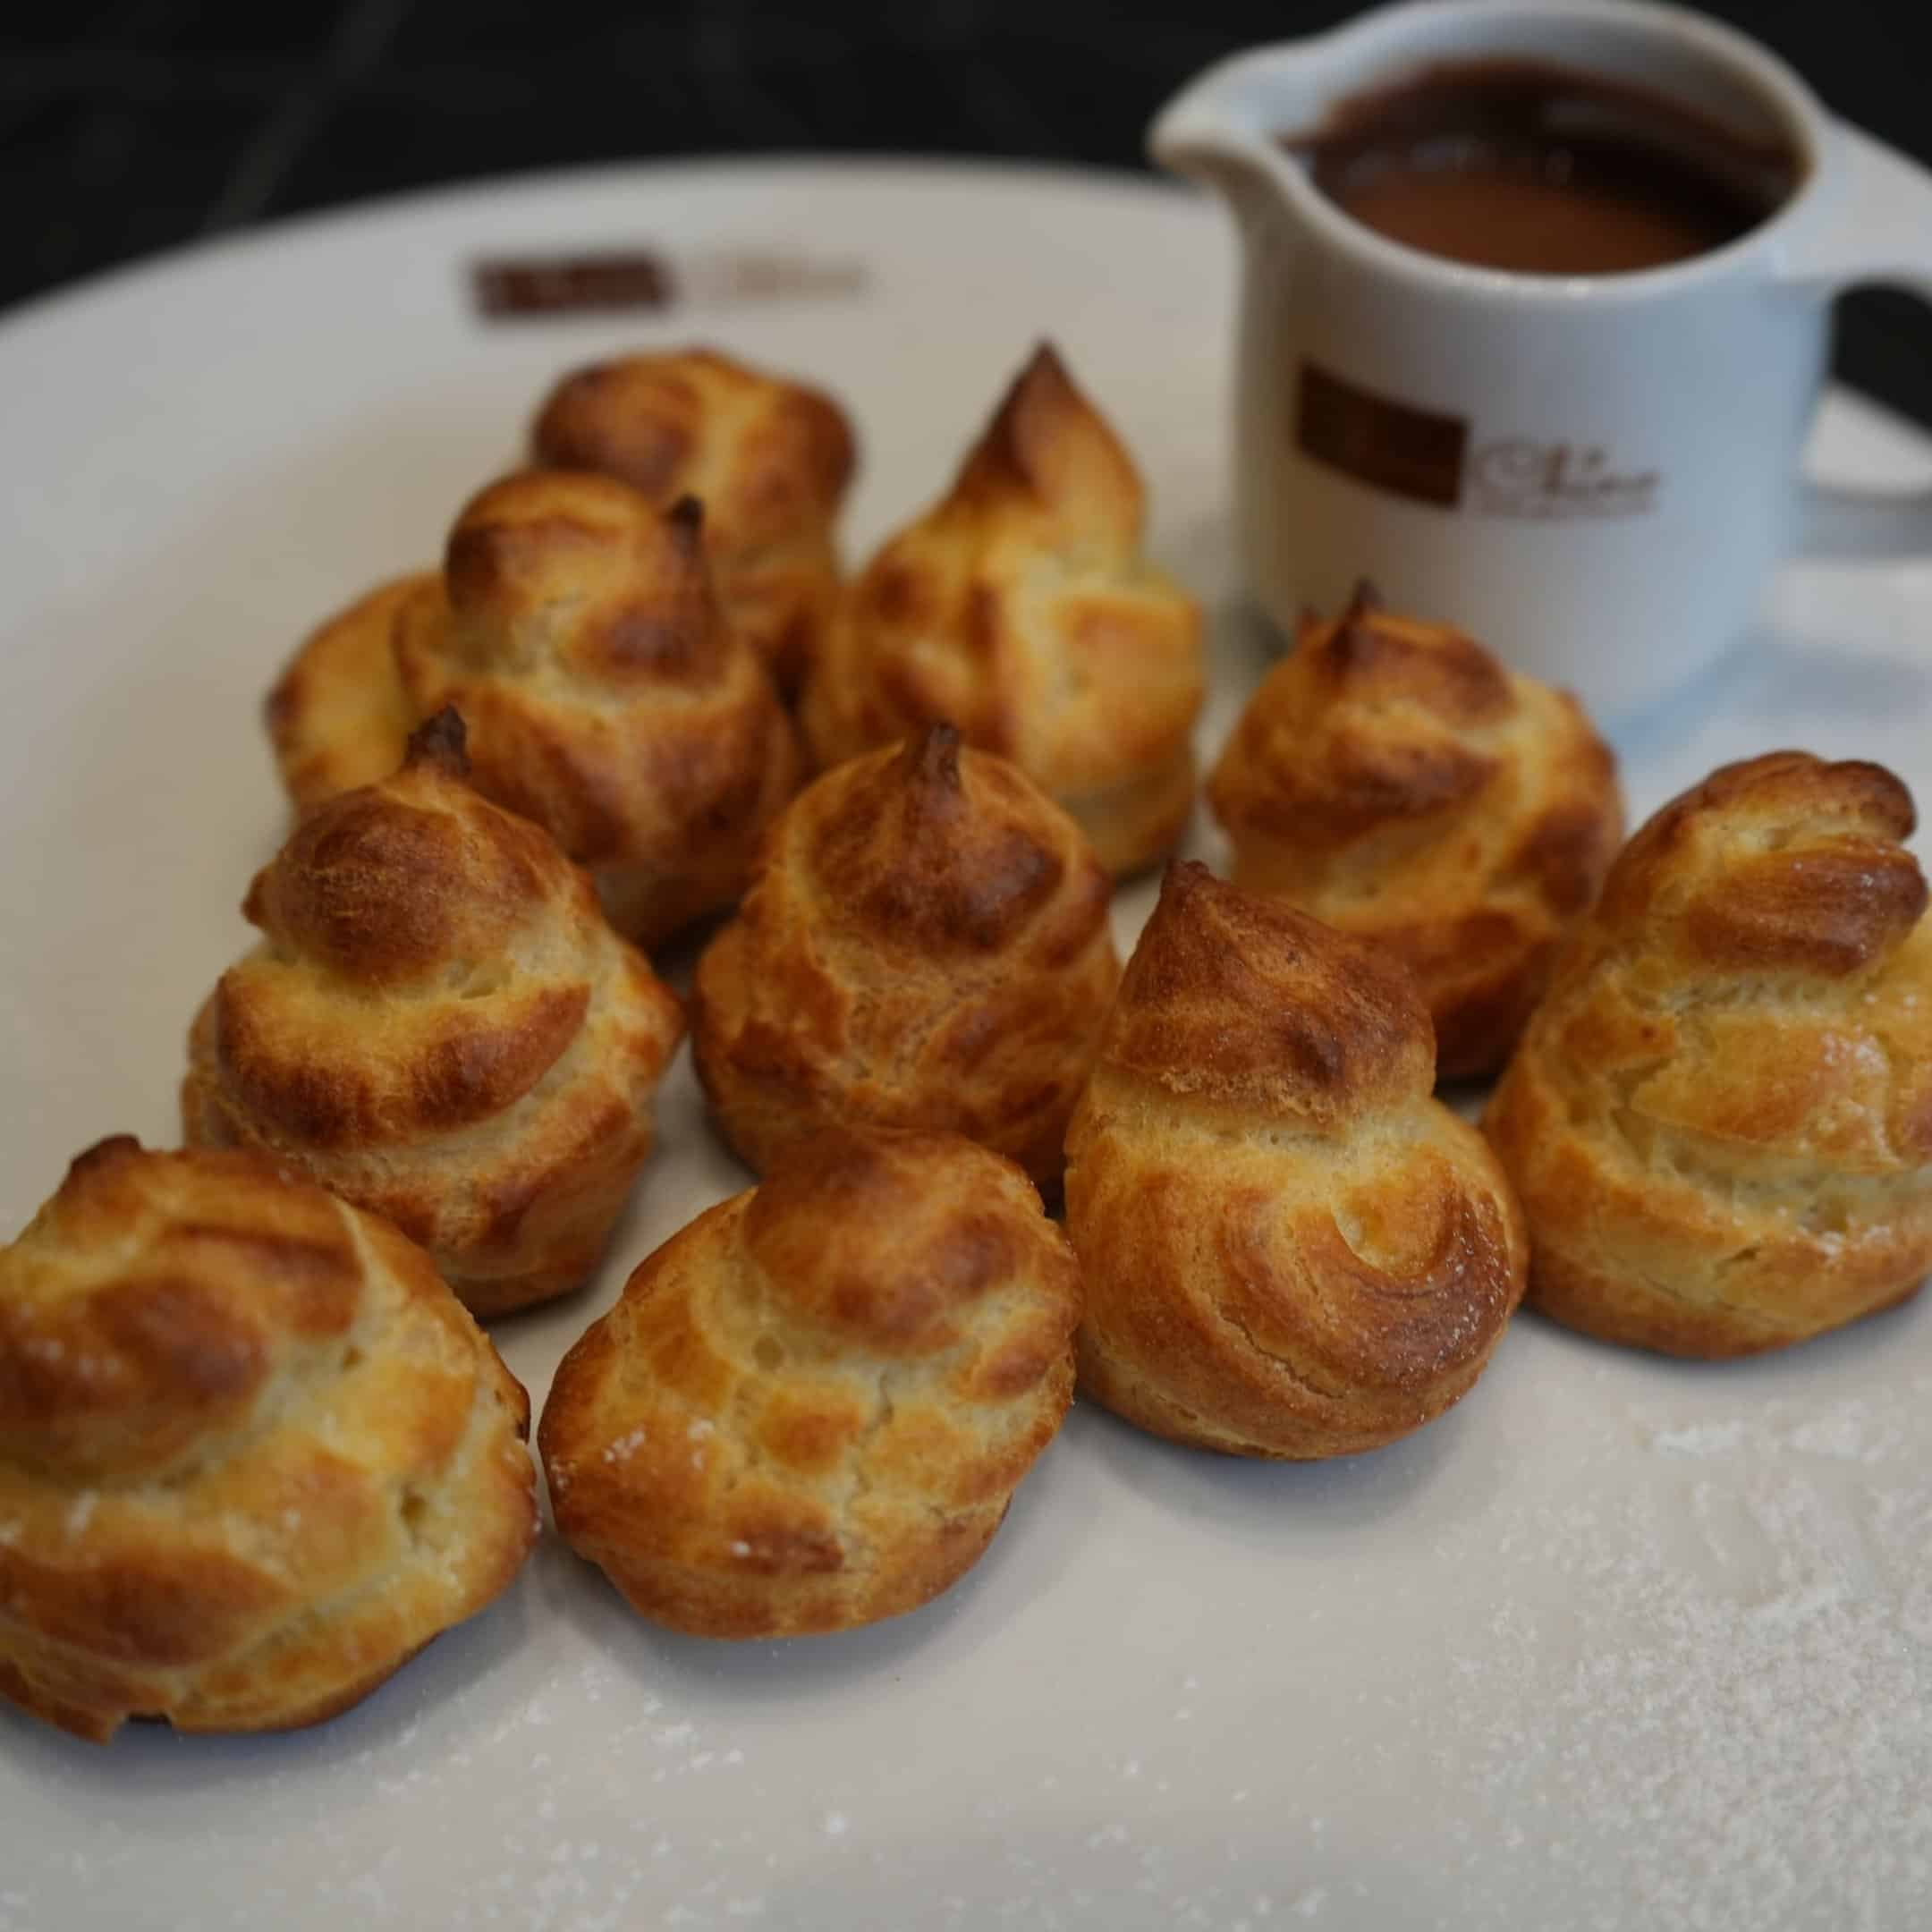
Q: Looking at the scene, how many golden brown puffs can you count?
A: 11